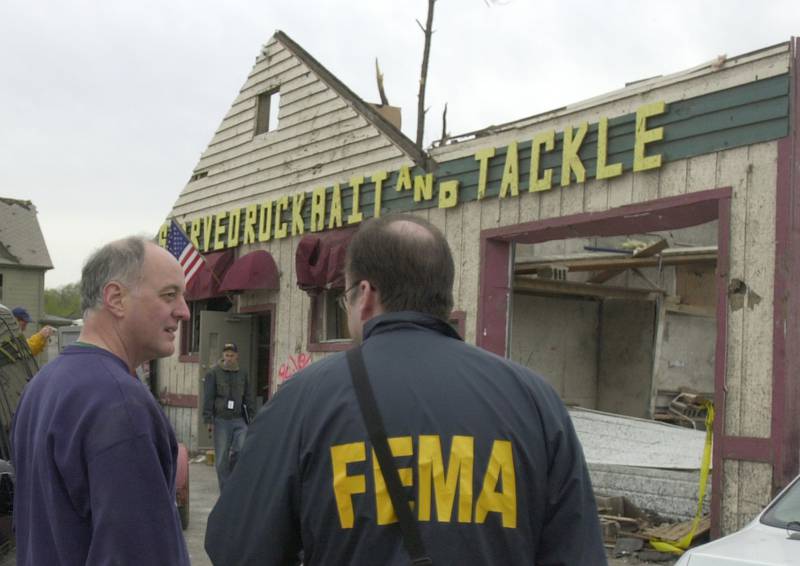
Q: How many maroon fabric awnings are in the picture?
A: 3